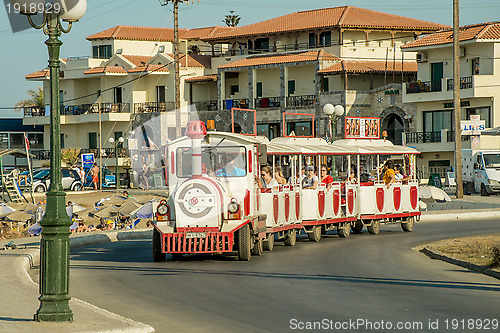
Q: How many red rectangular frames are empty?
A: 2